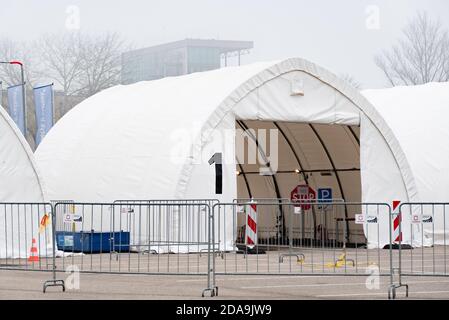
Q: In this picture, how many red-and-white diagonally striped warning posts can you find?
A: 2